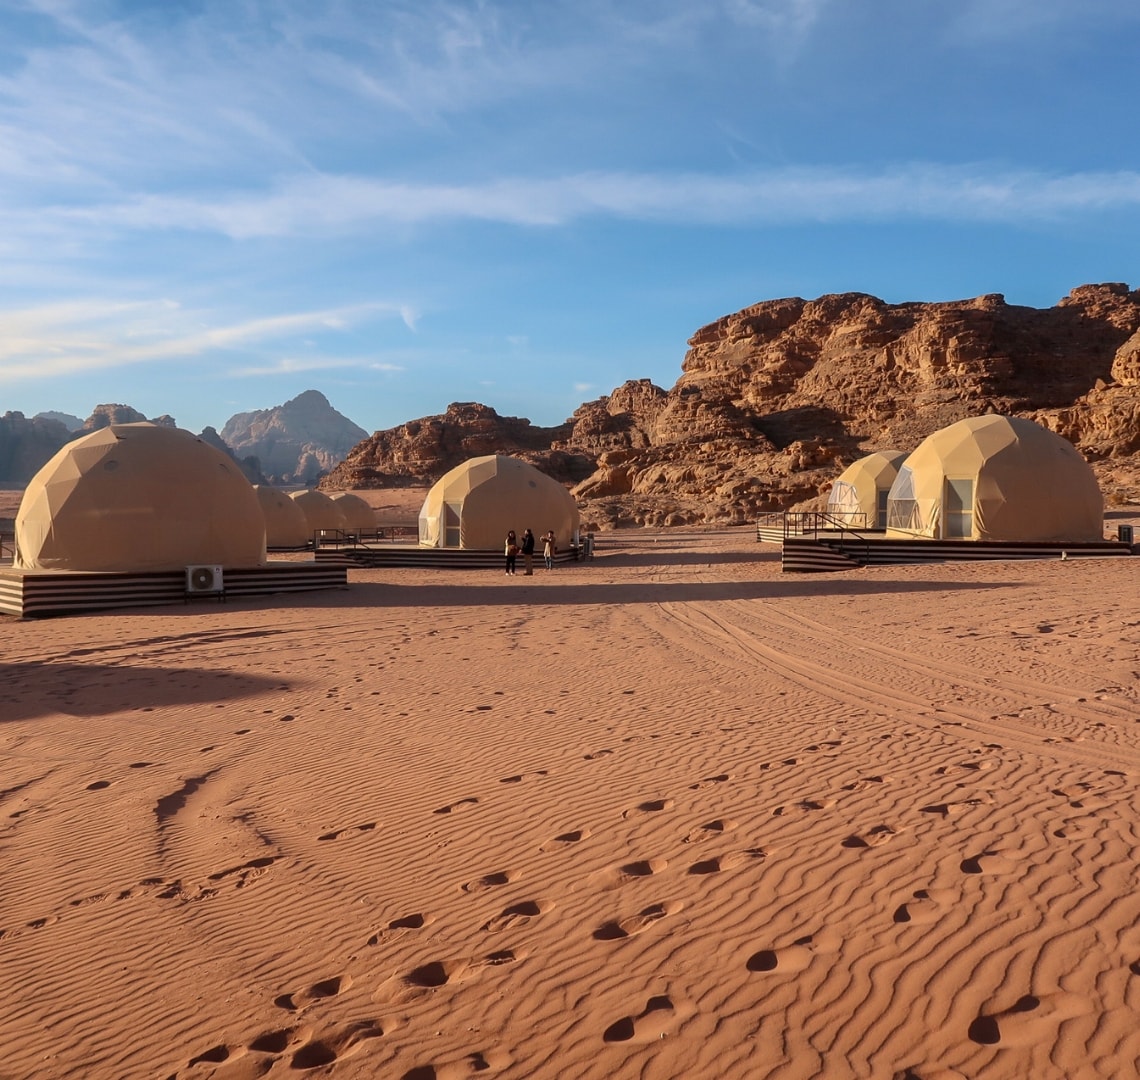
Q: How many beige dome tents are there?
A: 7